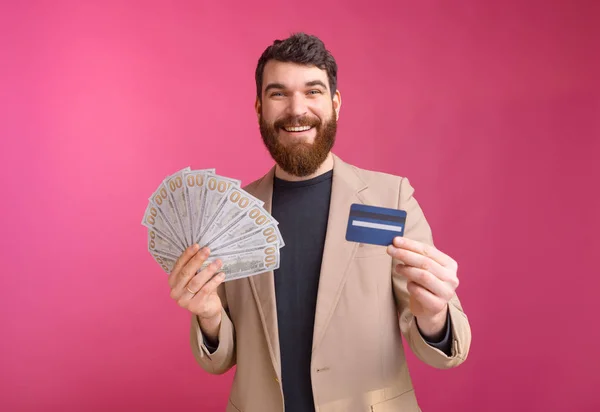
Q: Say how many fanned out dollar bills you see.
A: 11